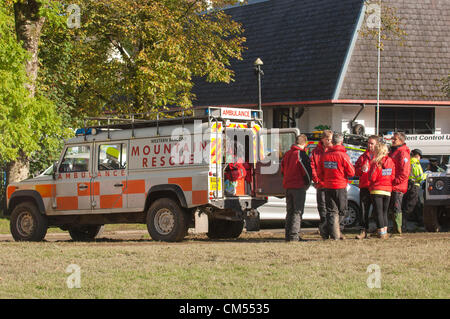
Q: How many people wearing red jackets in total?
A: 6